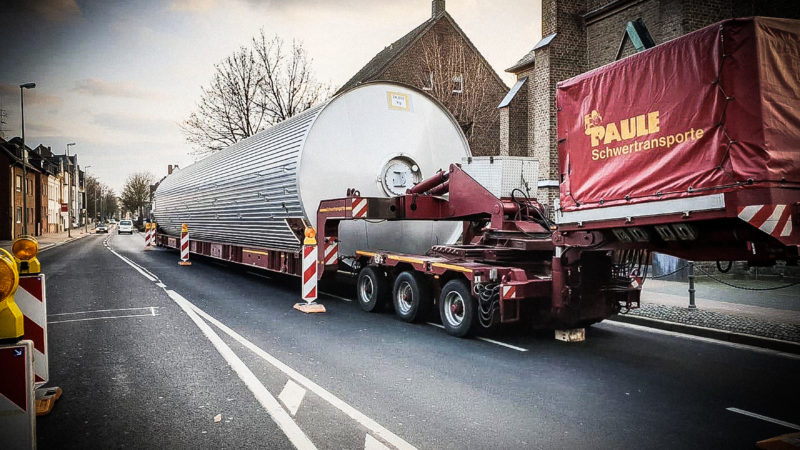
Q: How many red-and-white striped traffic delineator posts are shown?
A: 6